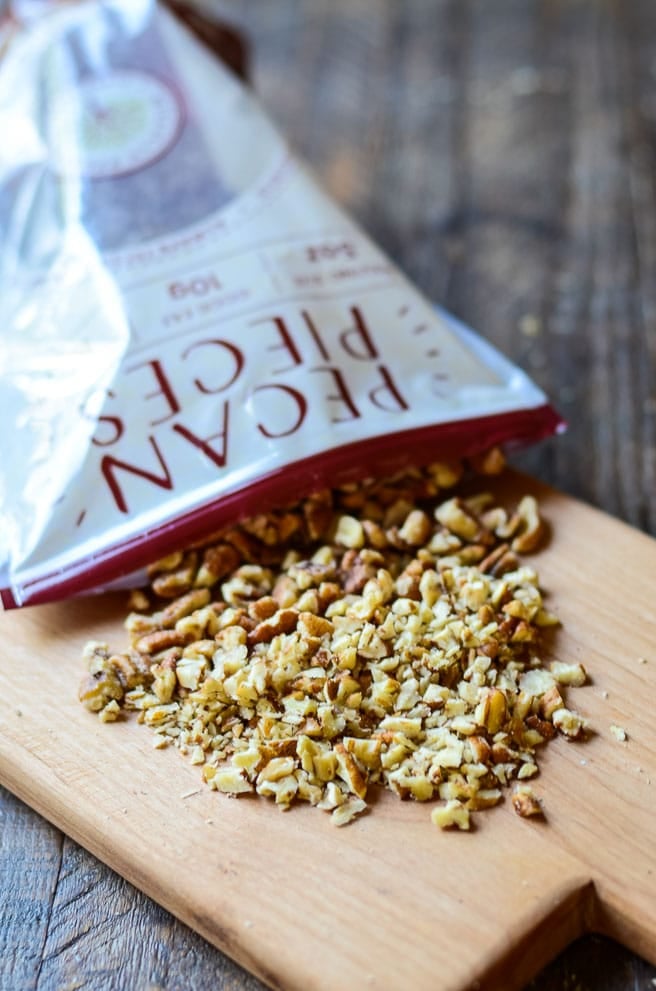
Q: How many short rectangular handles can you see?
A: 1